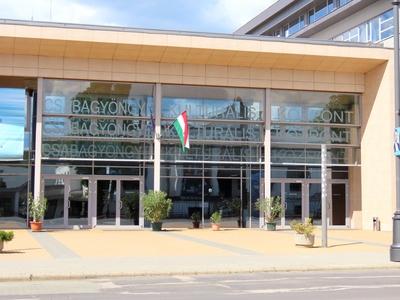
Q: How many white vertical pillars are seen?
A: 3